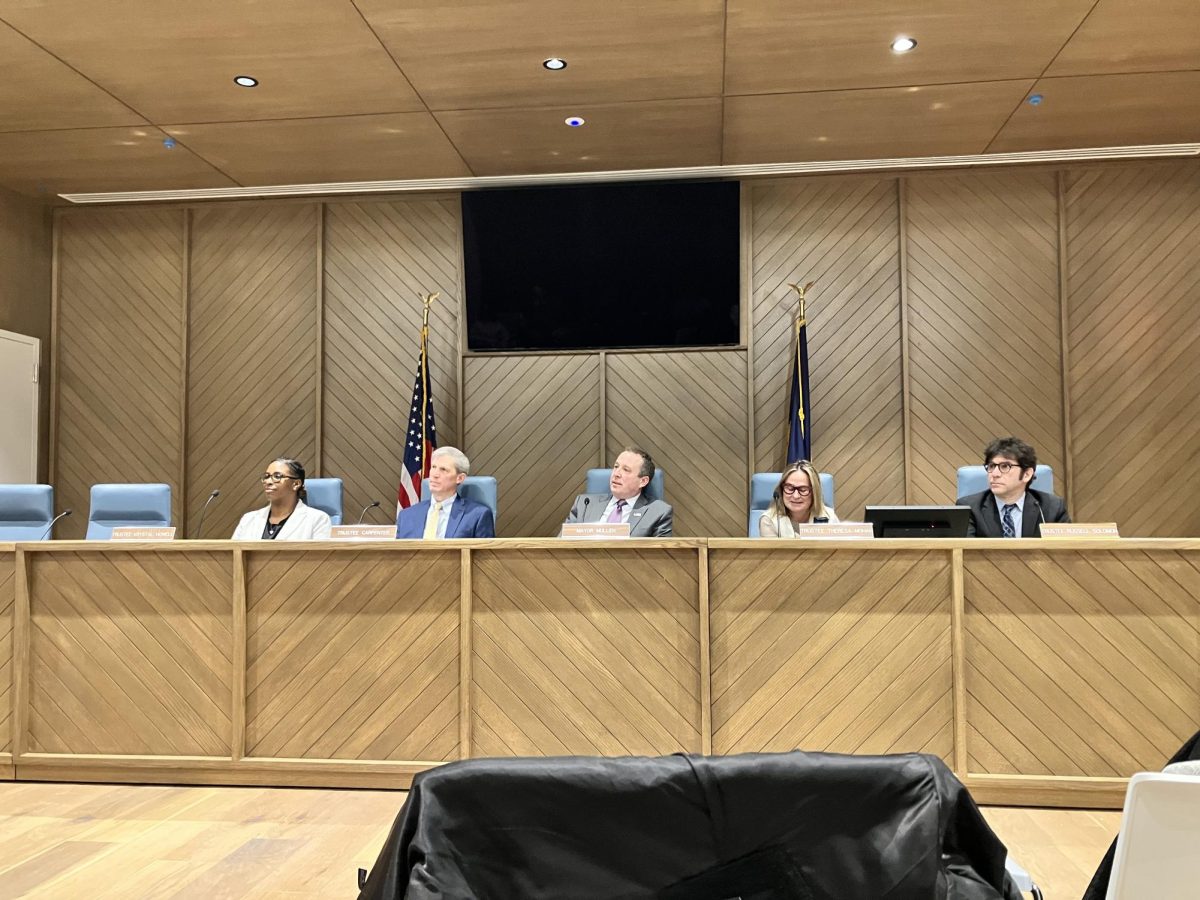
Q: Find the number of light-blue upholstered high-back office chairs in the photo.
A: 7